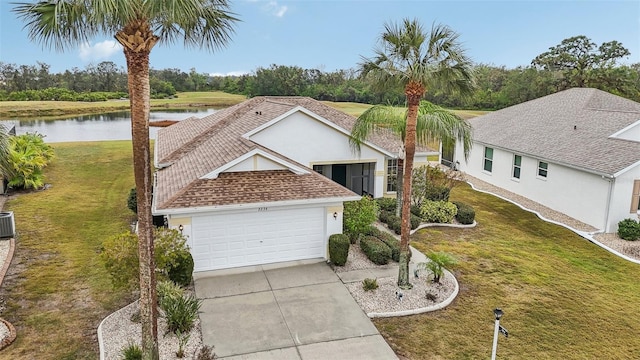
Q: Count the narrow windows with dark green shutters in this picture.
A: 3